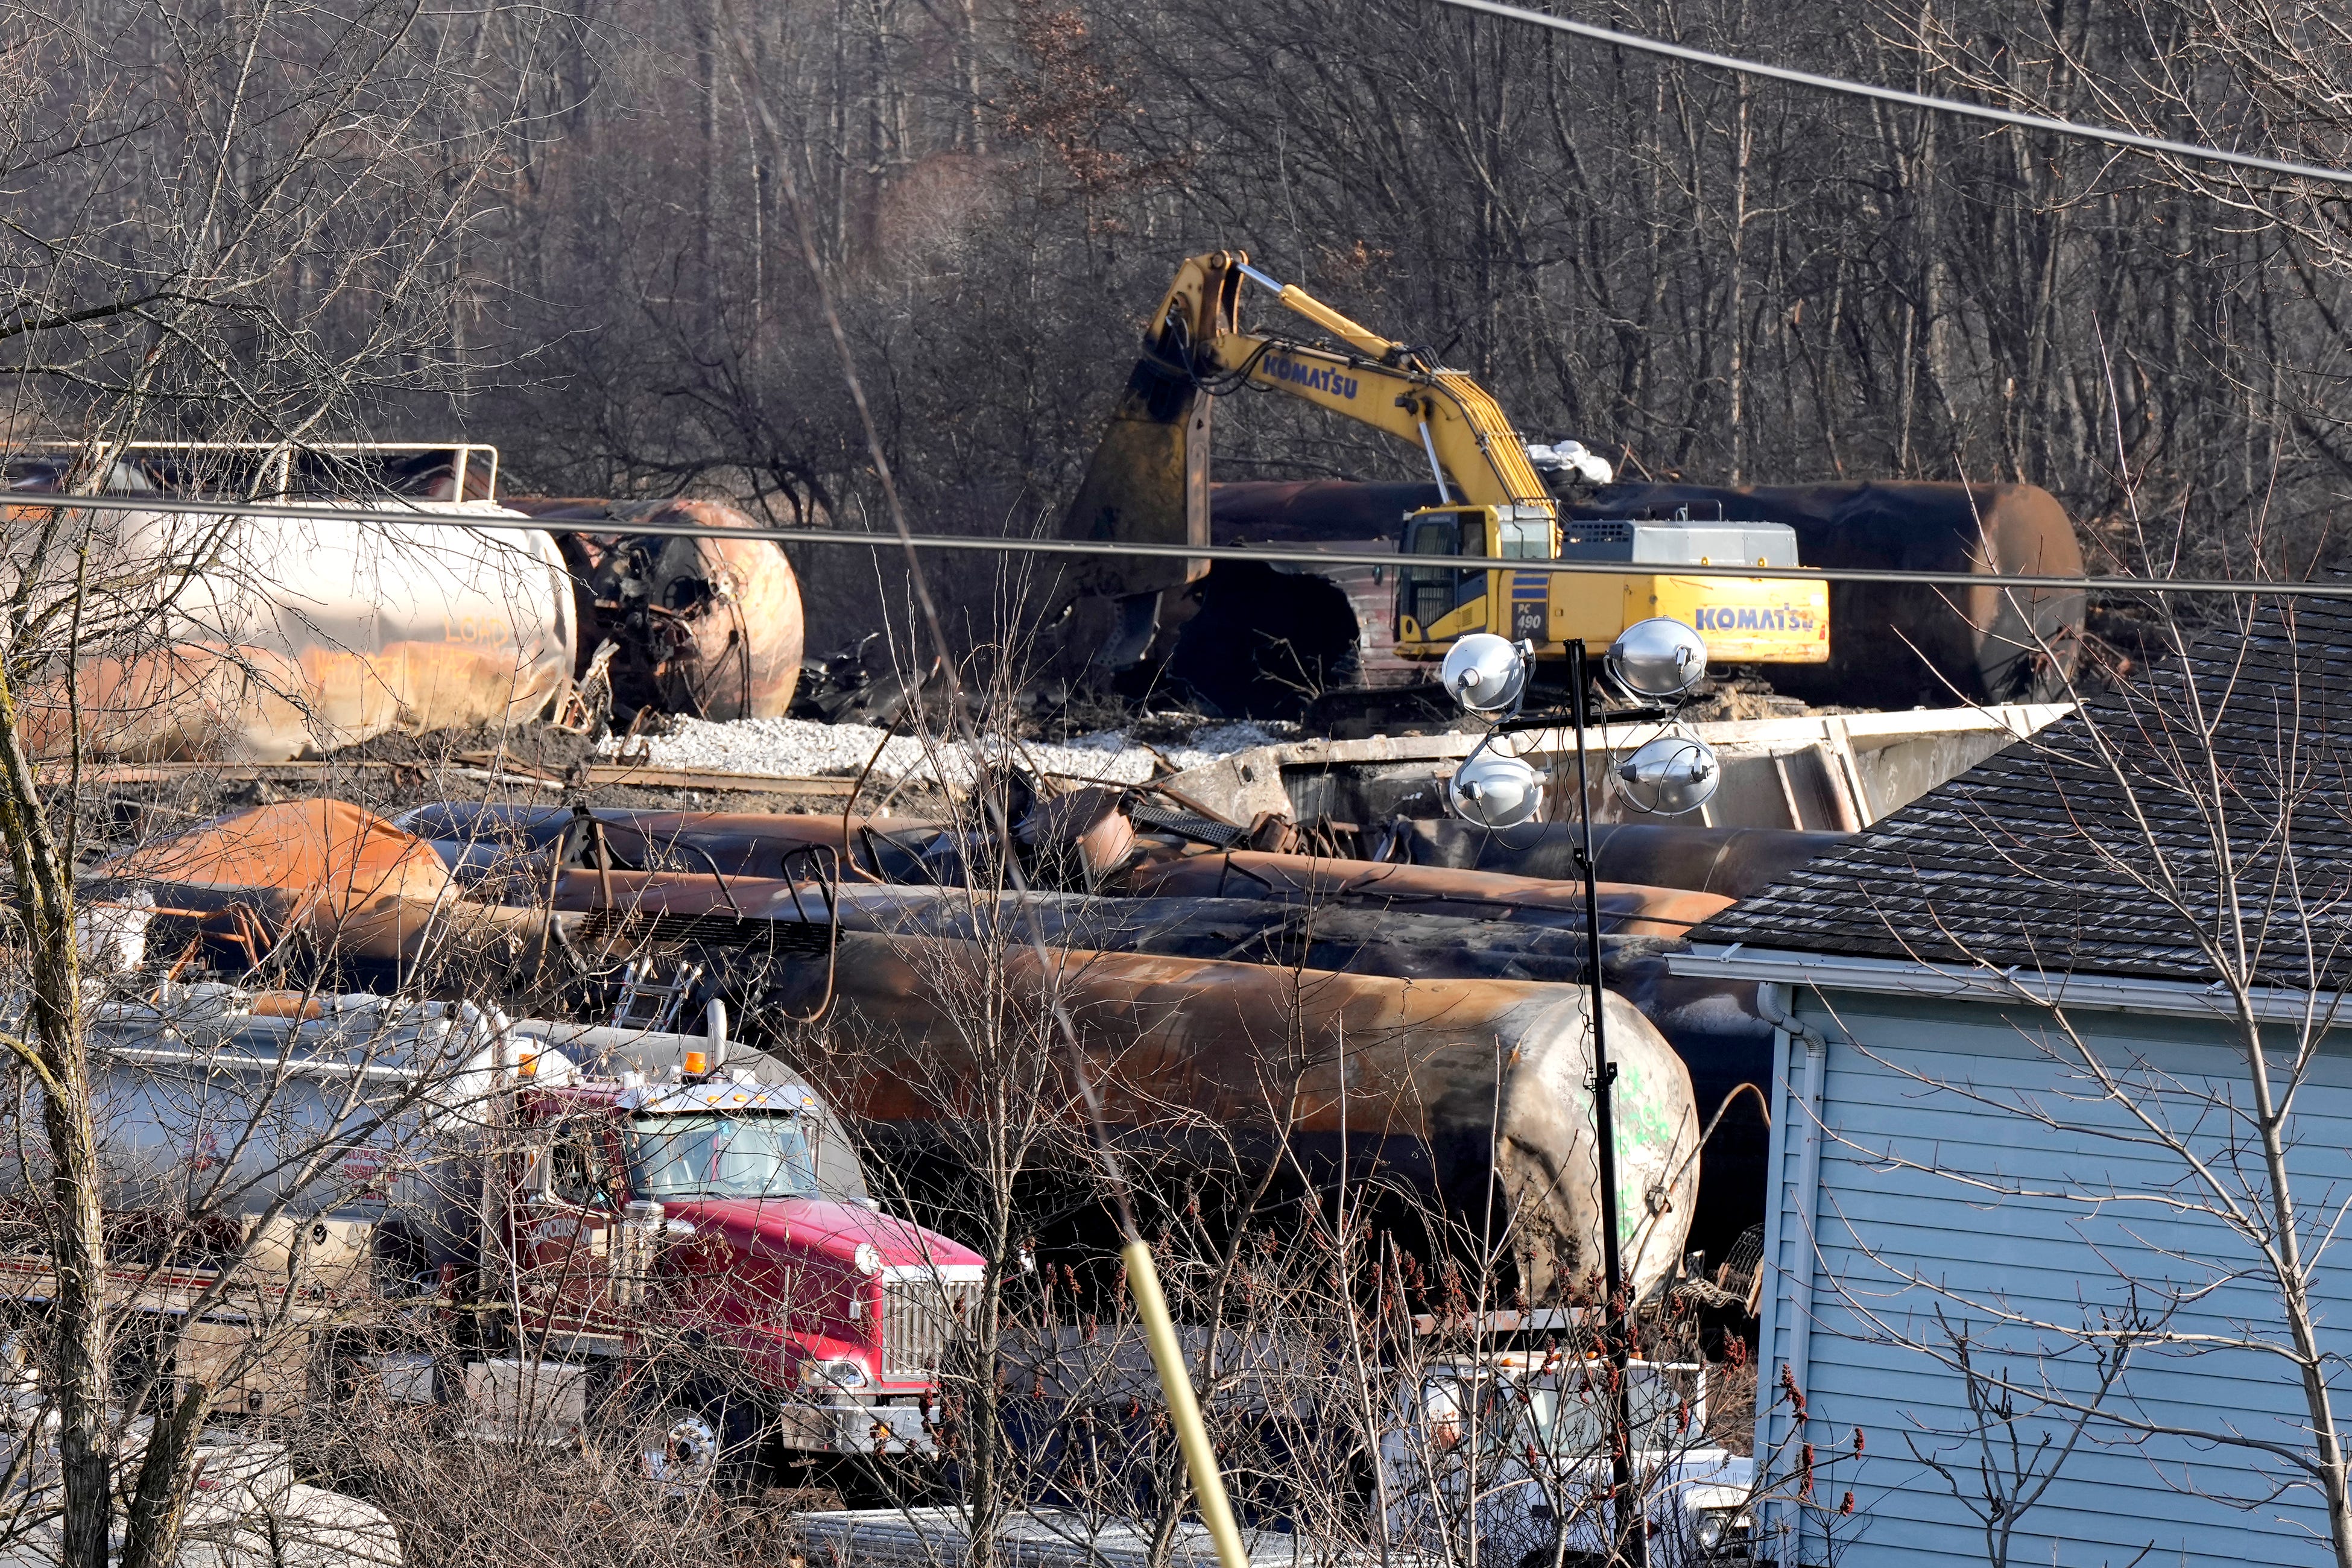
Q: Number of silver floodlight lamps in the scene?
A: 4